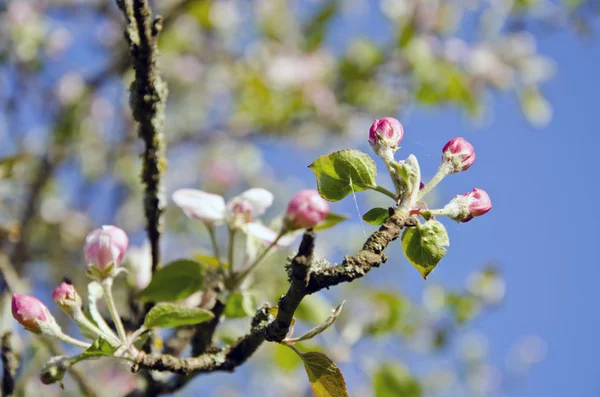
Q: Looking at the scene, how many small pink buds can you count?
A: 7